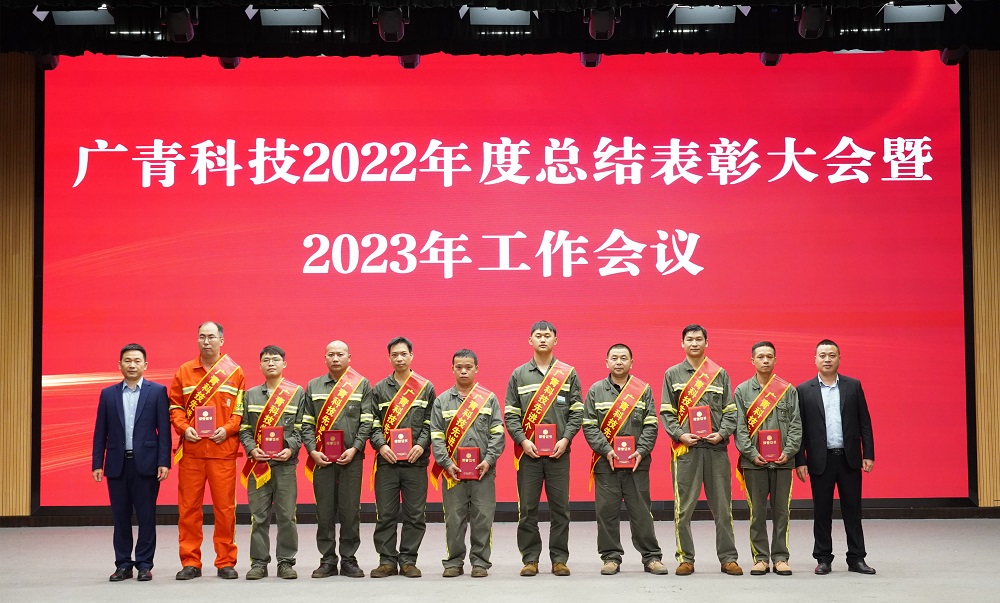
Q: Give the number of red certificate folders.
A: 9